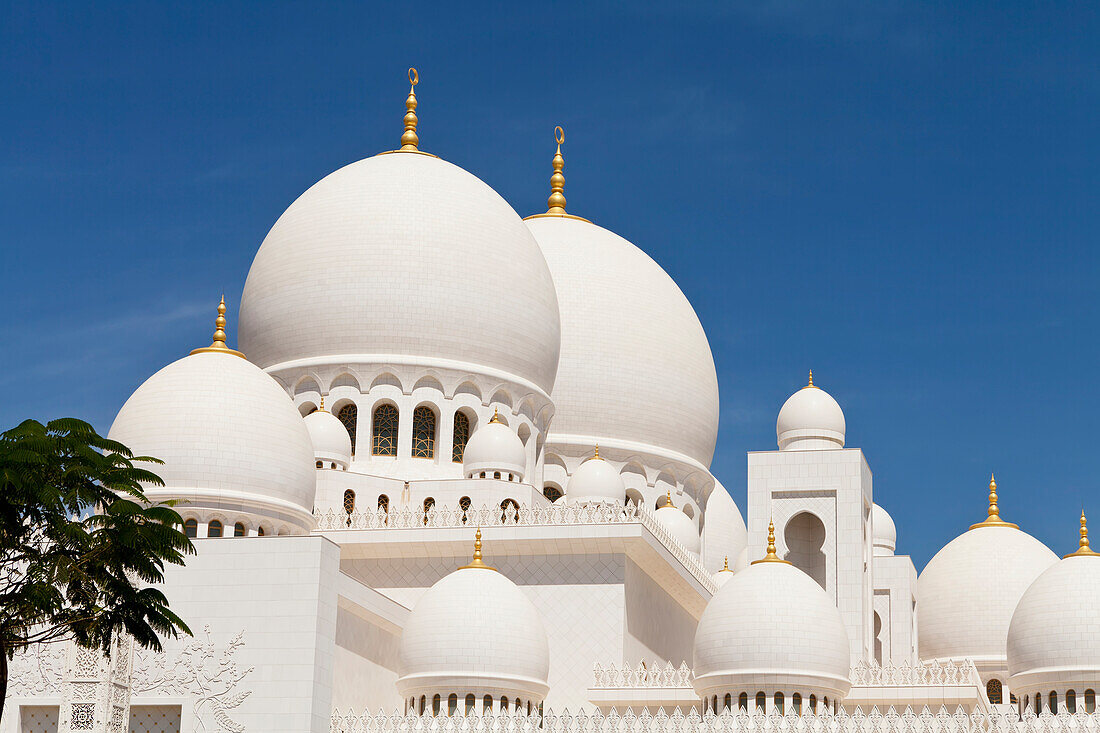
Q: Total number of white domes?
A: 15